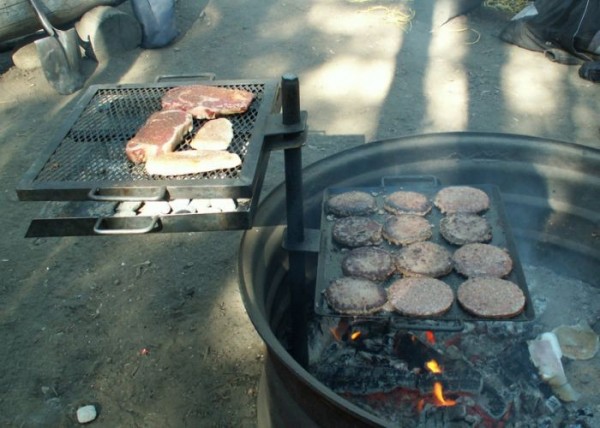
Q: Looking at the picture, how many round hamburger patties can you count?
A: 12